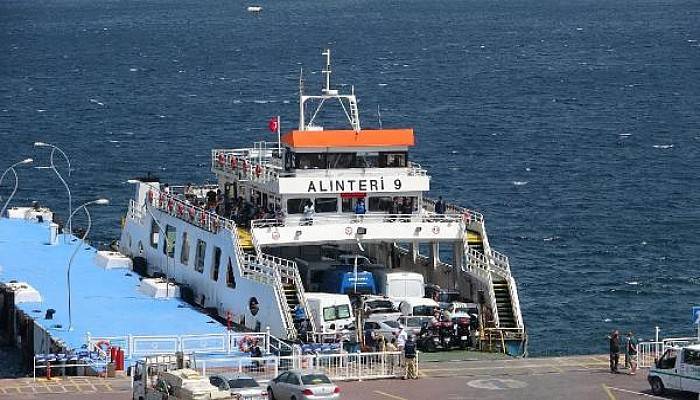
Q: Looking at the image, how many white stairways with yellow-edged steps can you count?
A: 2